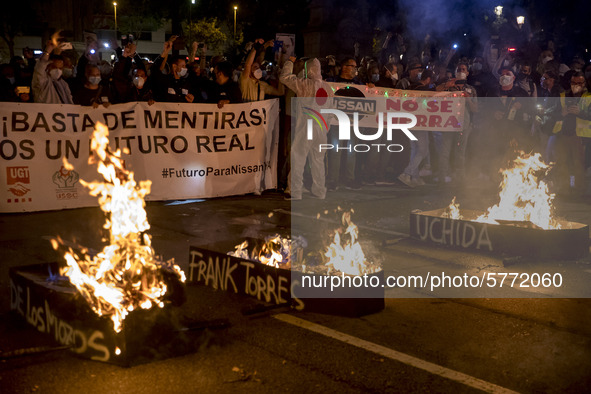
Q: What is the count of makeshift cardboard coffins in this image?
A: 3